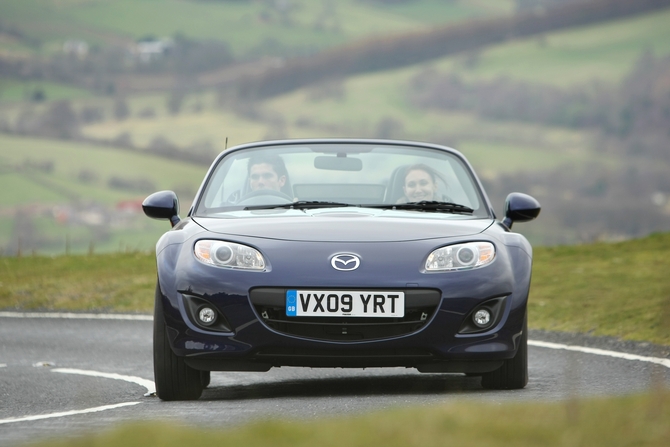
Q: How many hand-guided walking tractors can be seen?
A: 0